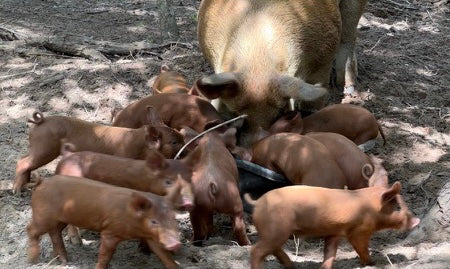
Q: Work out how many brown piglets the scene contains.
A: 10